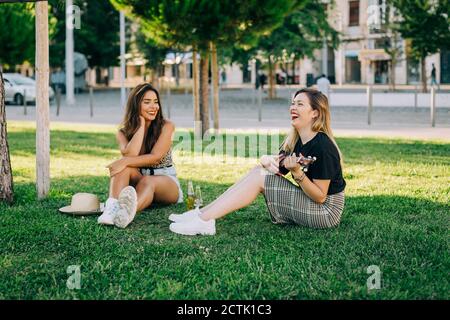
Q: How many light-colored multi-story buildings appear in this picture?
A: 1